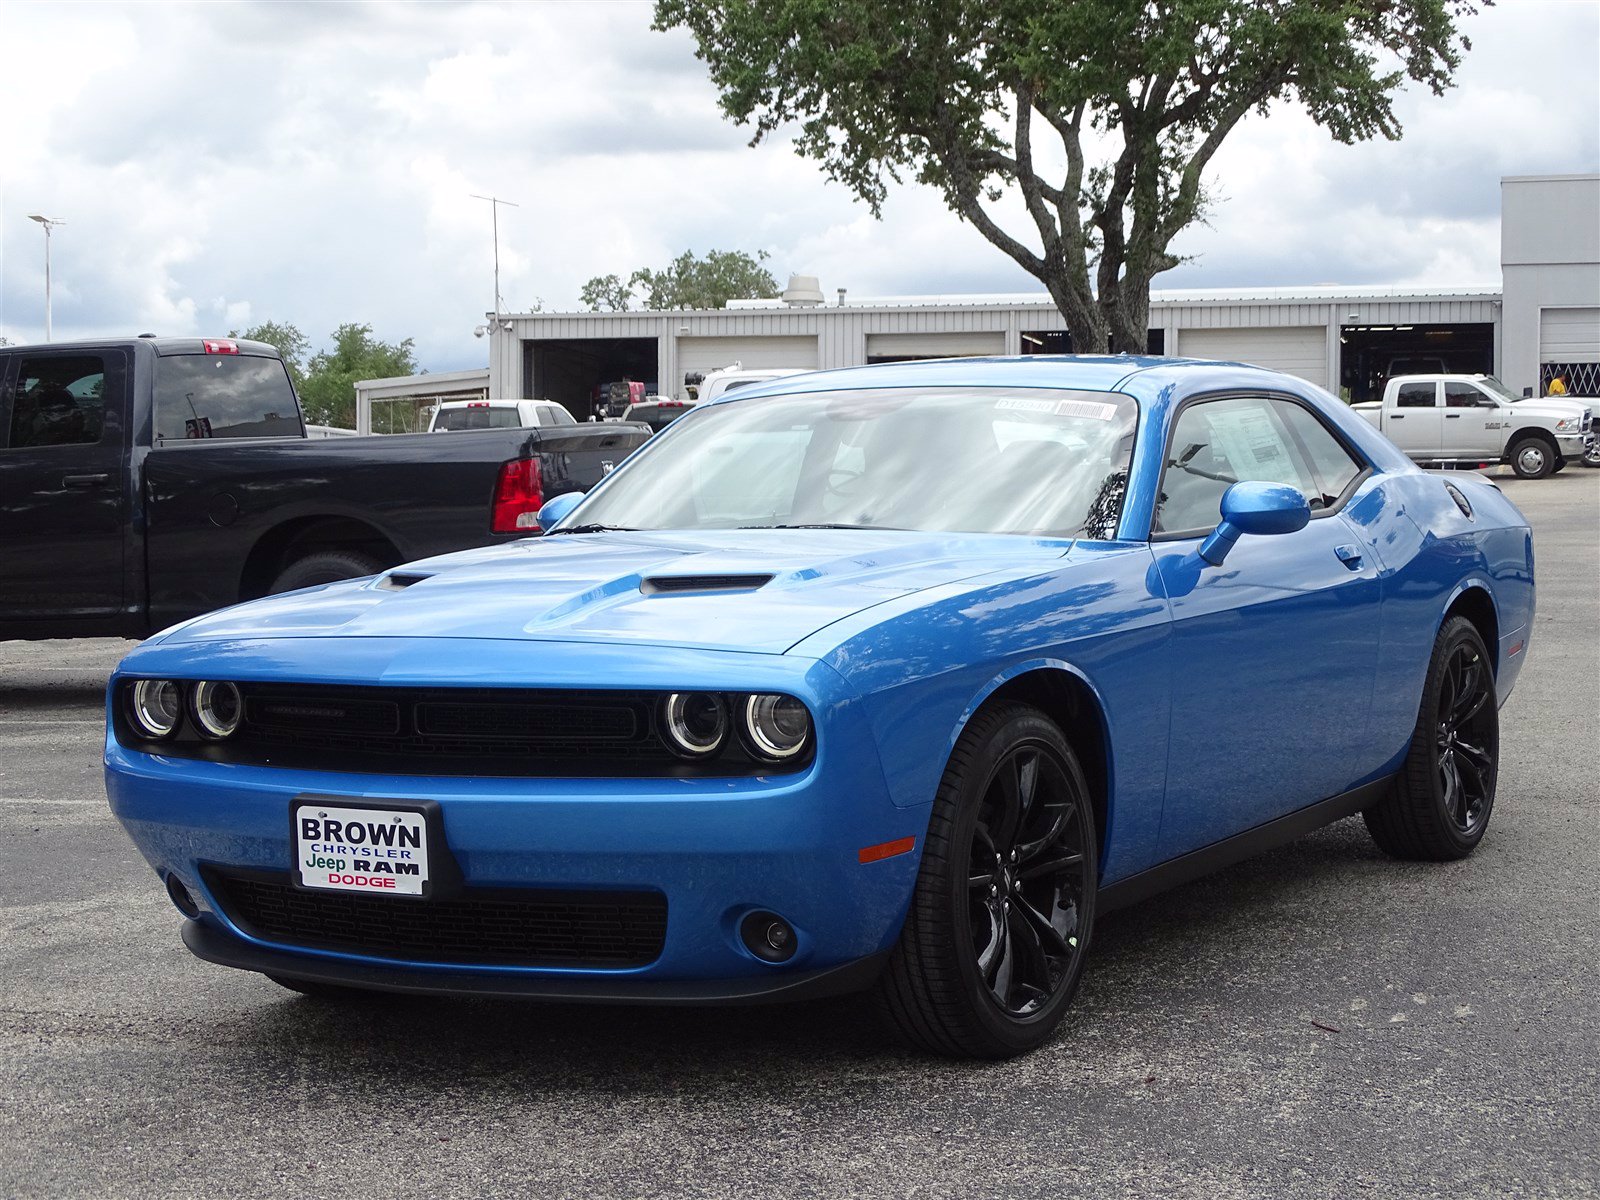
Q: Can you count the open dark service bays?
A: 3